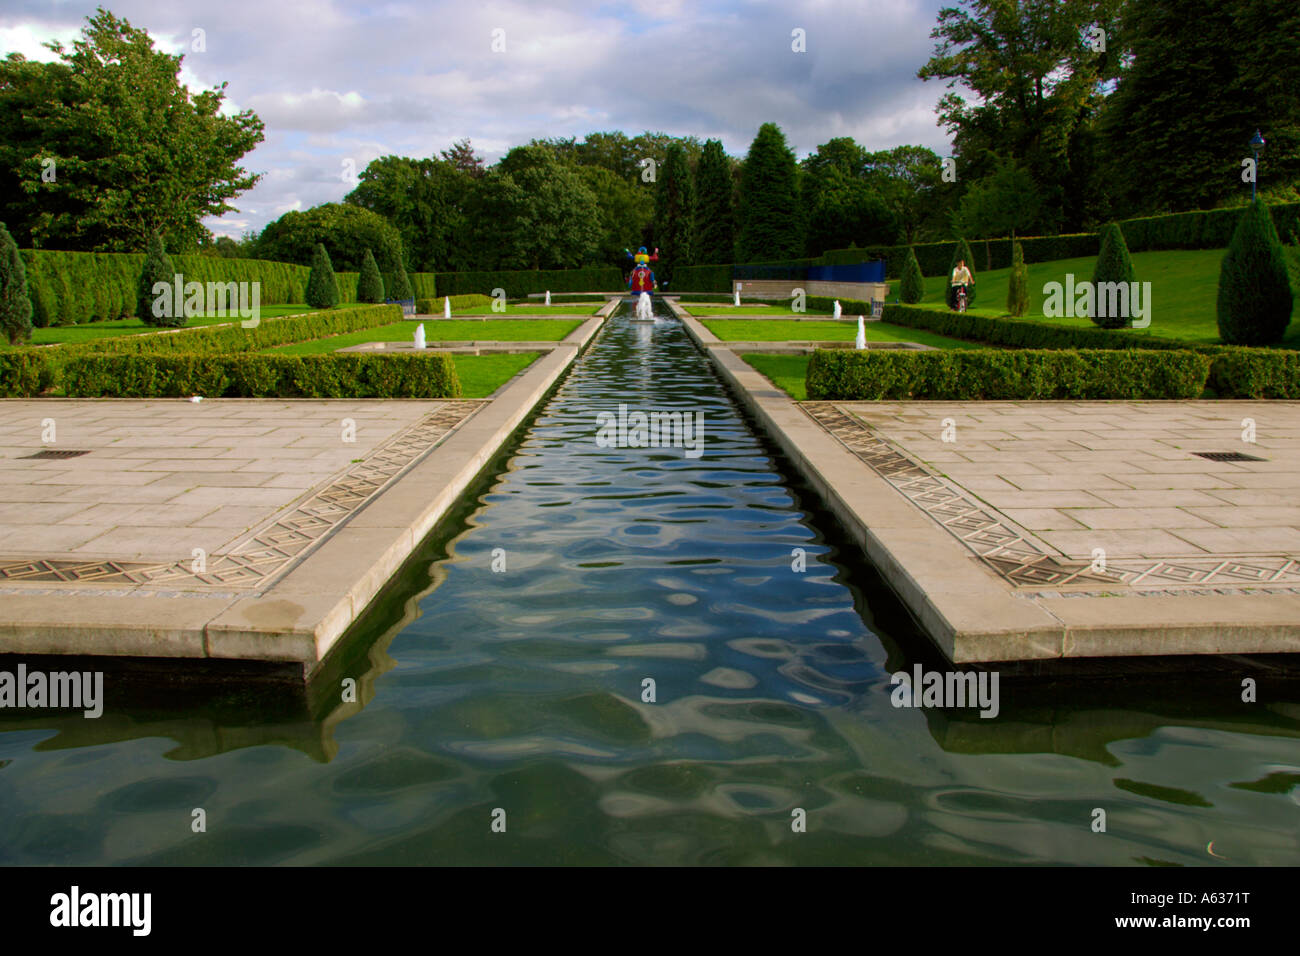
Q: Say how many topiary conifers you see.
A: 10